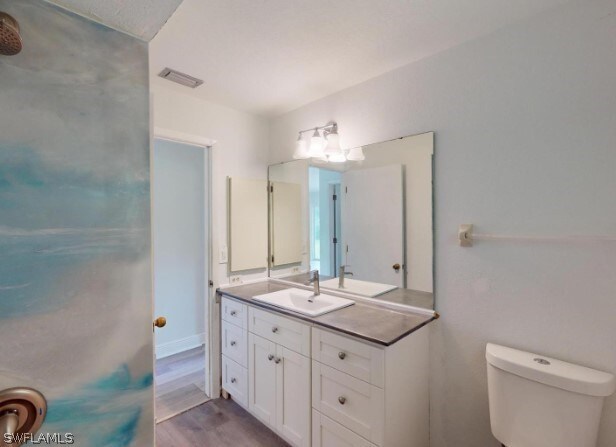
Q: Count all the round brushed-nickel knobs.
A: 8